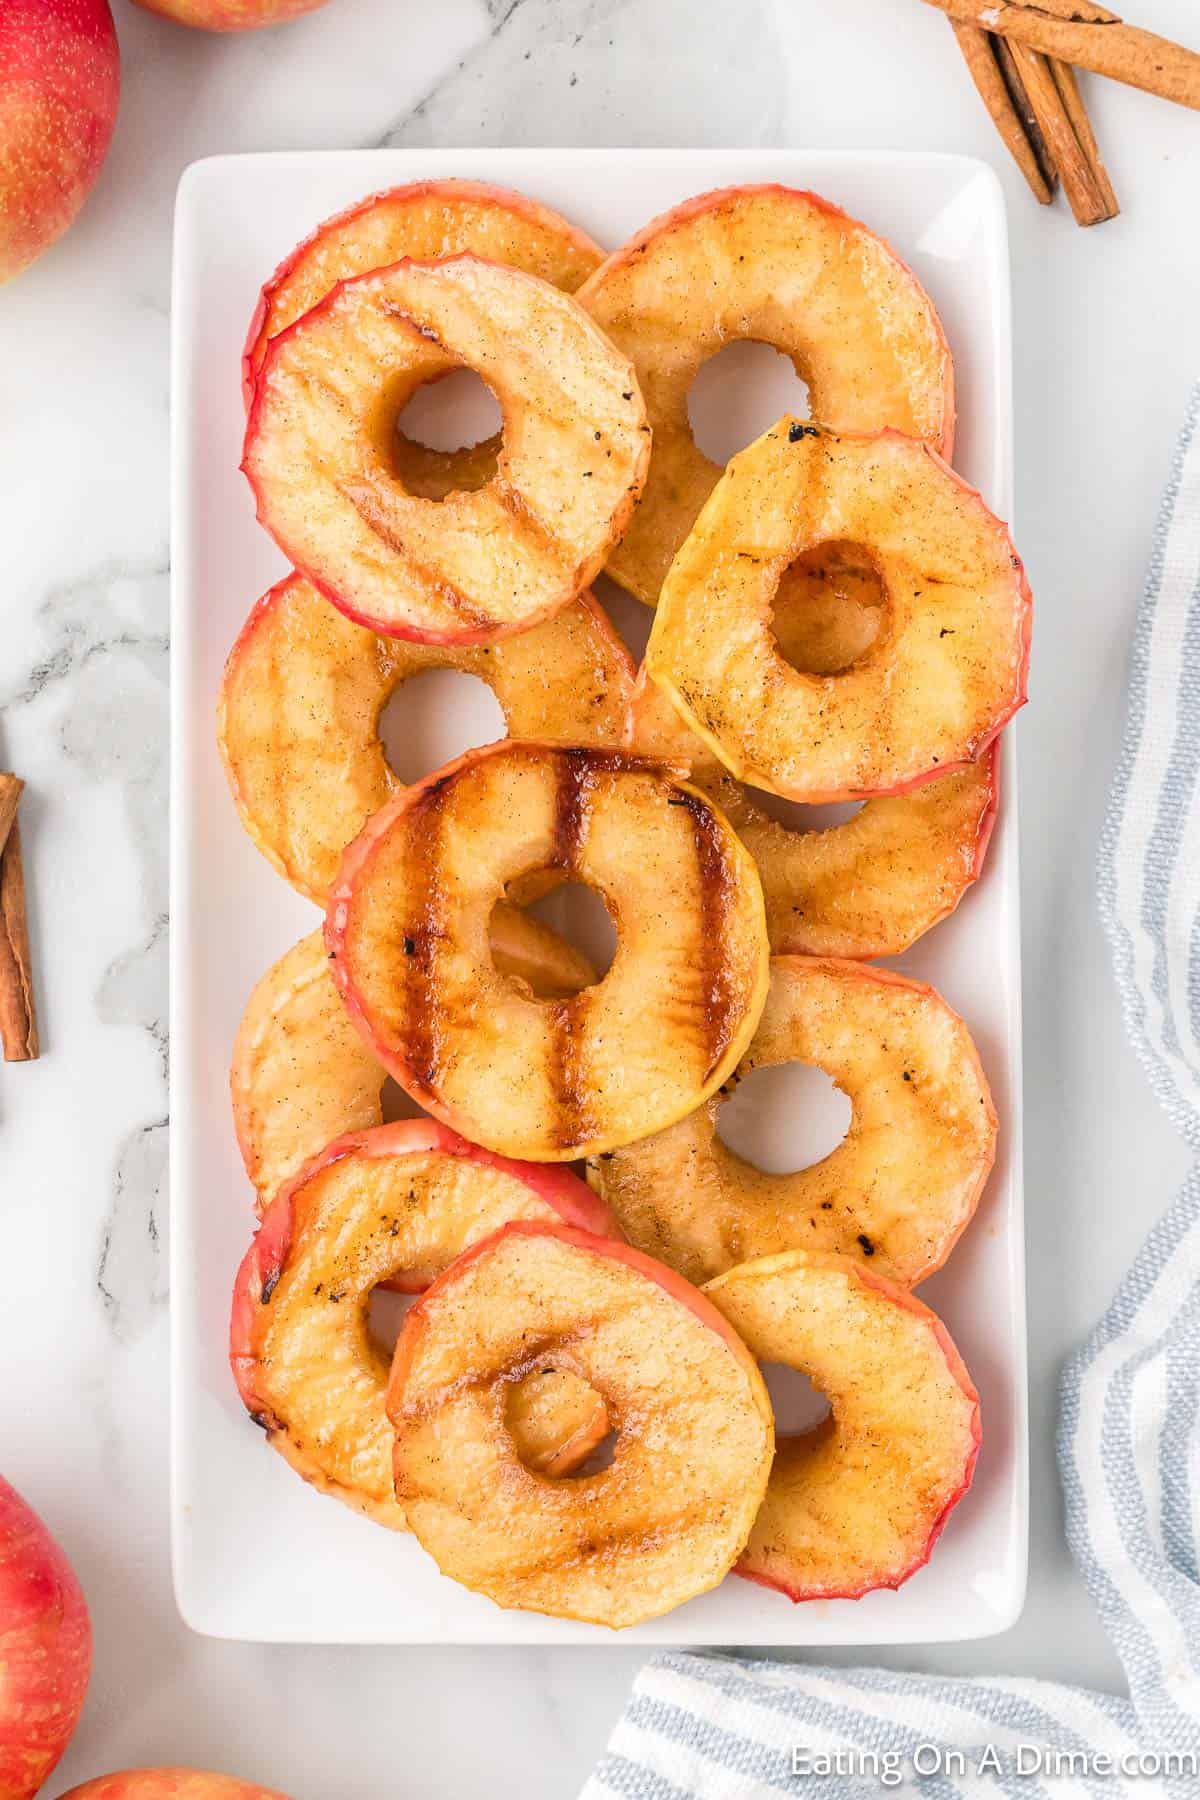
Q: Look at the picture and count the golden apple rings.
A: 12